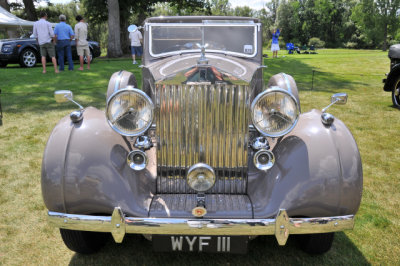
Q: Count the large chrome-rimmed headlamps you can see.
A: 2